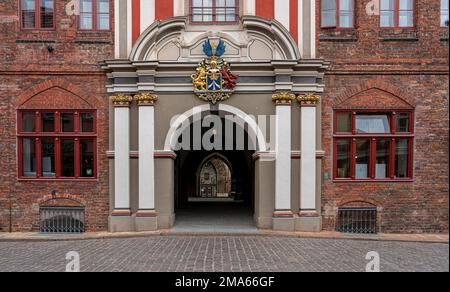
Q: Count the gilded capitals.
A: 4